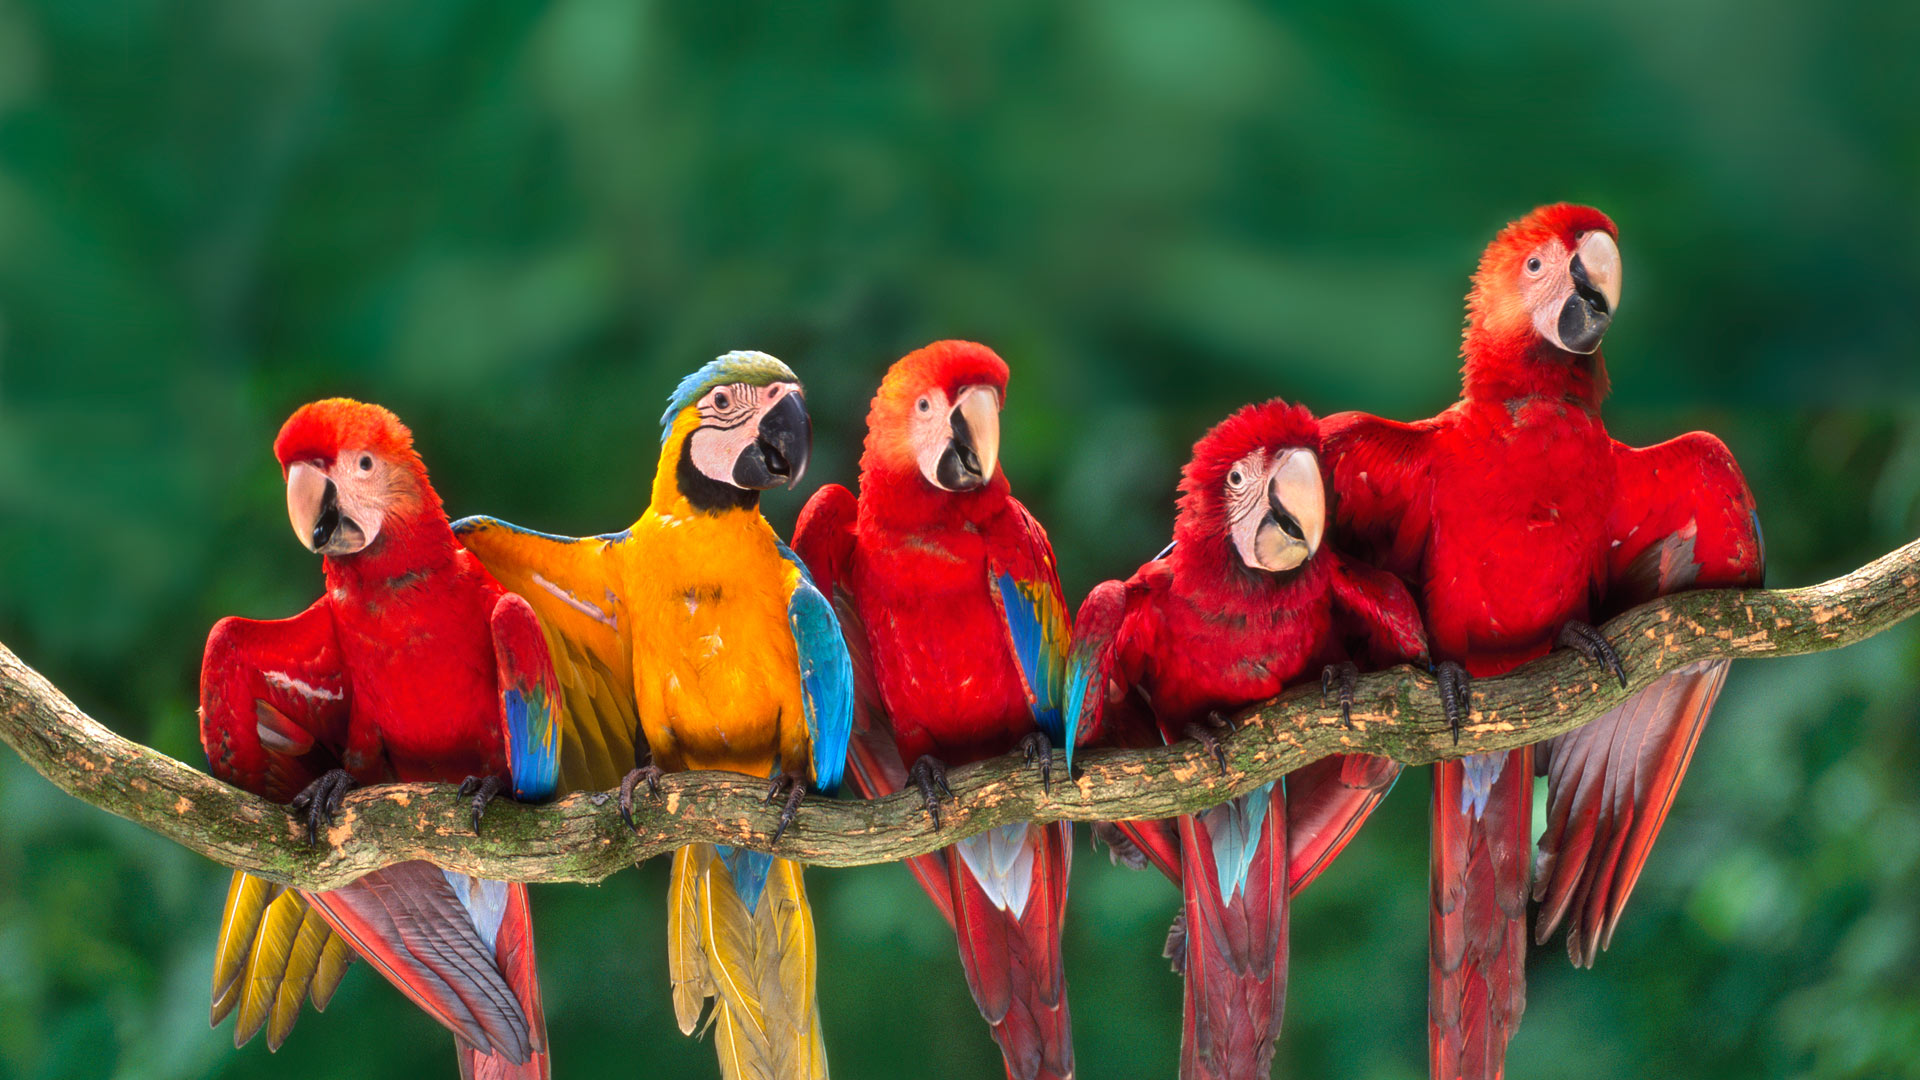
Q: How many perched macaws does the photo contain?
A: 5